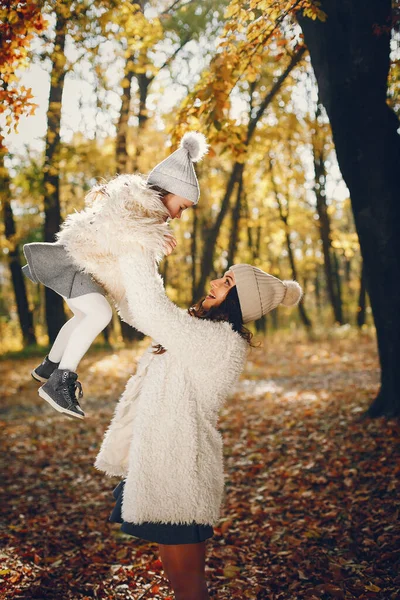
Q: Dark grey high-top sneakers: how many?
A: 2